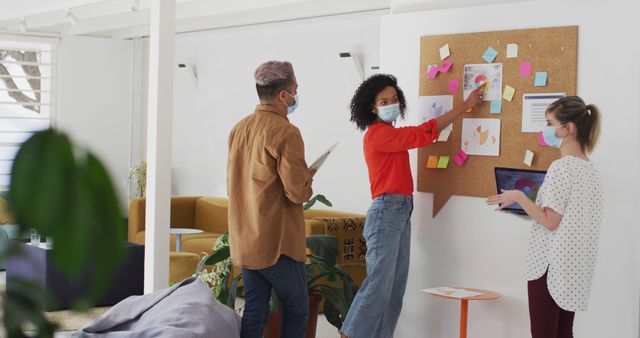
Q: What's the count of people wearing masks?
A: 3